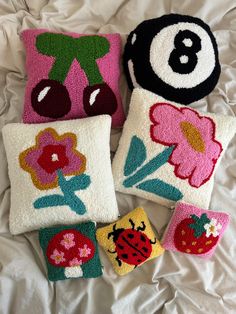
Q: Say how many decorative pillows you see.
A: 7